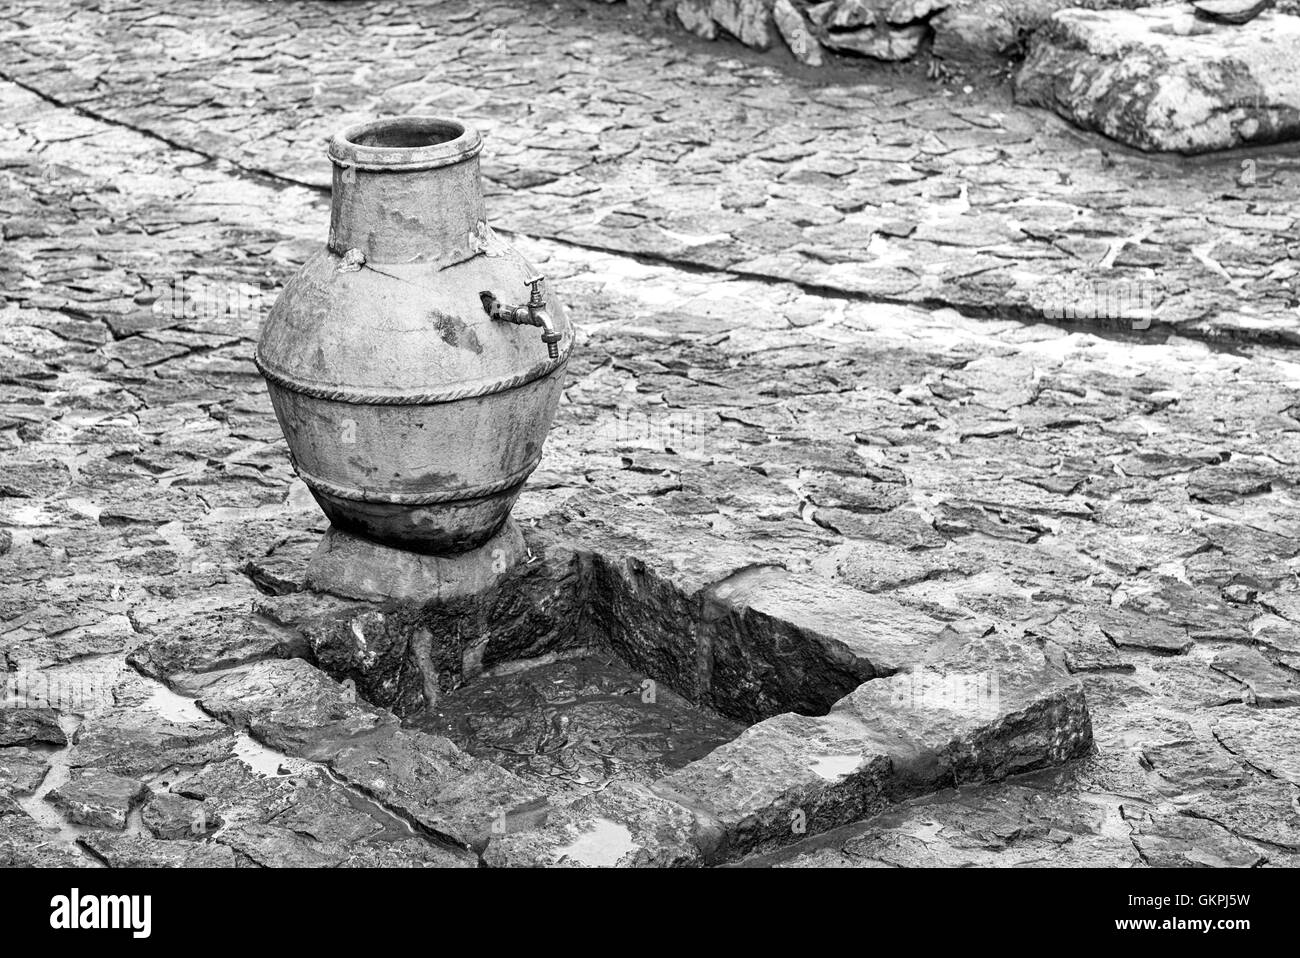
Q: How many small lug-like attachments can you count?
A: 2